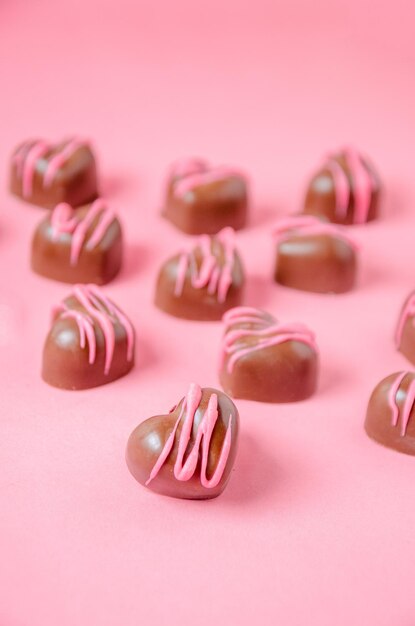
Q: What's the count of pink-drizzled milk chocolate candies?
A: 11